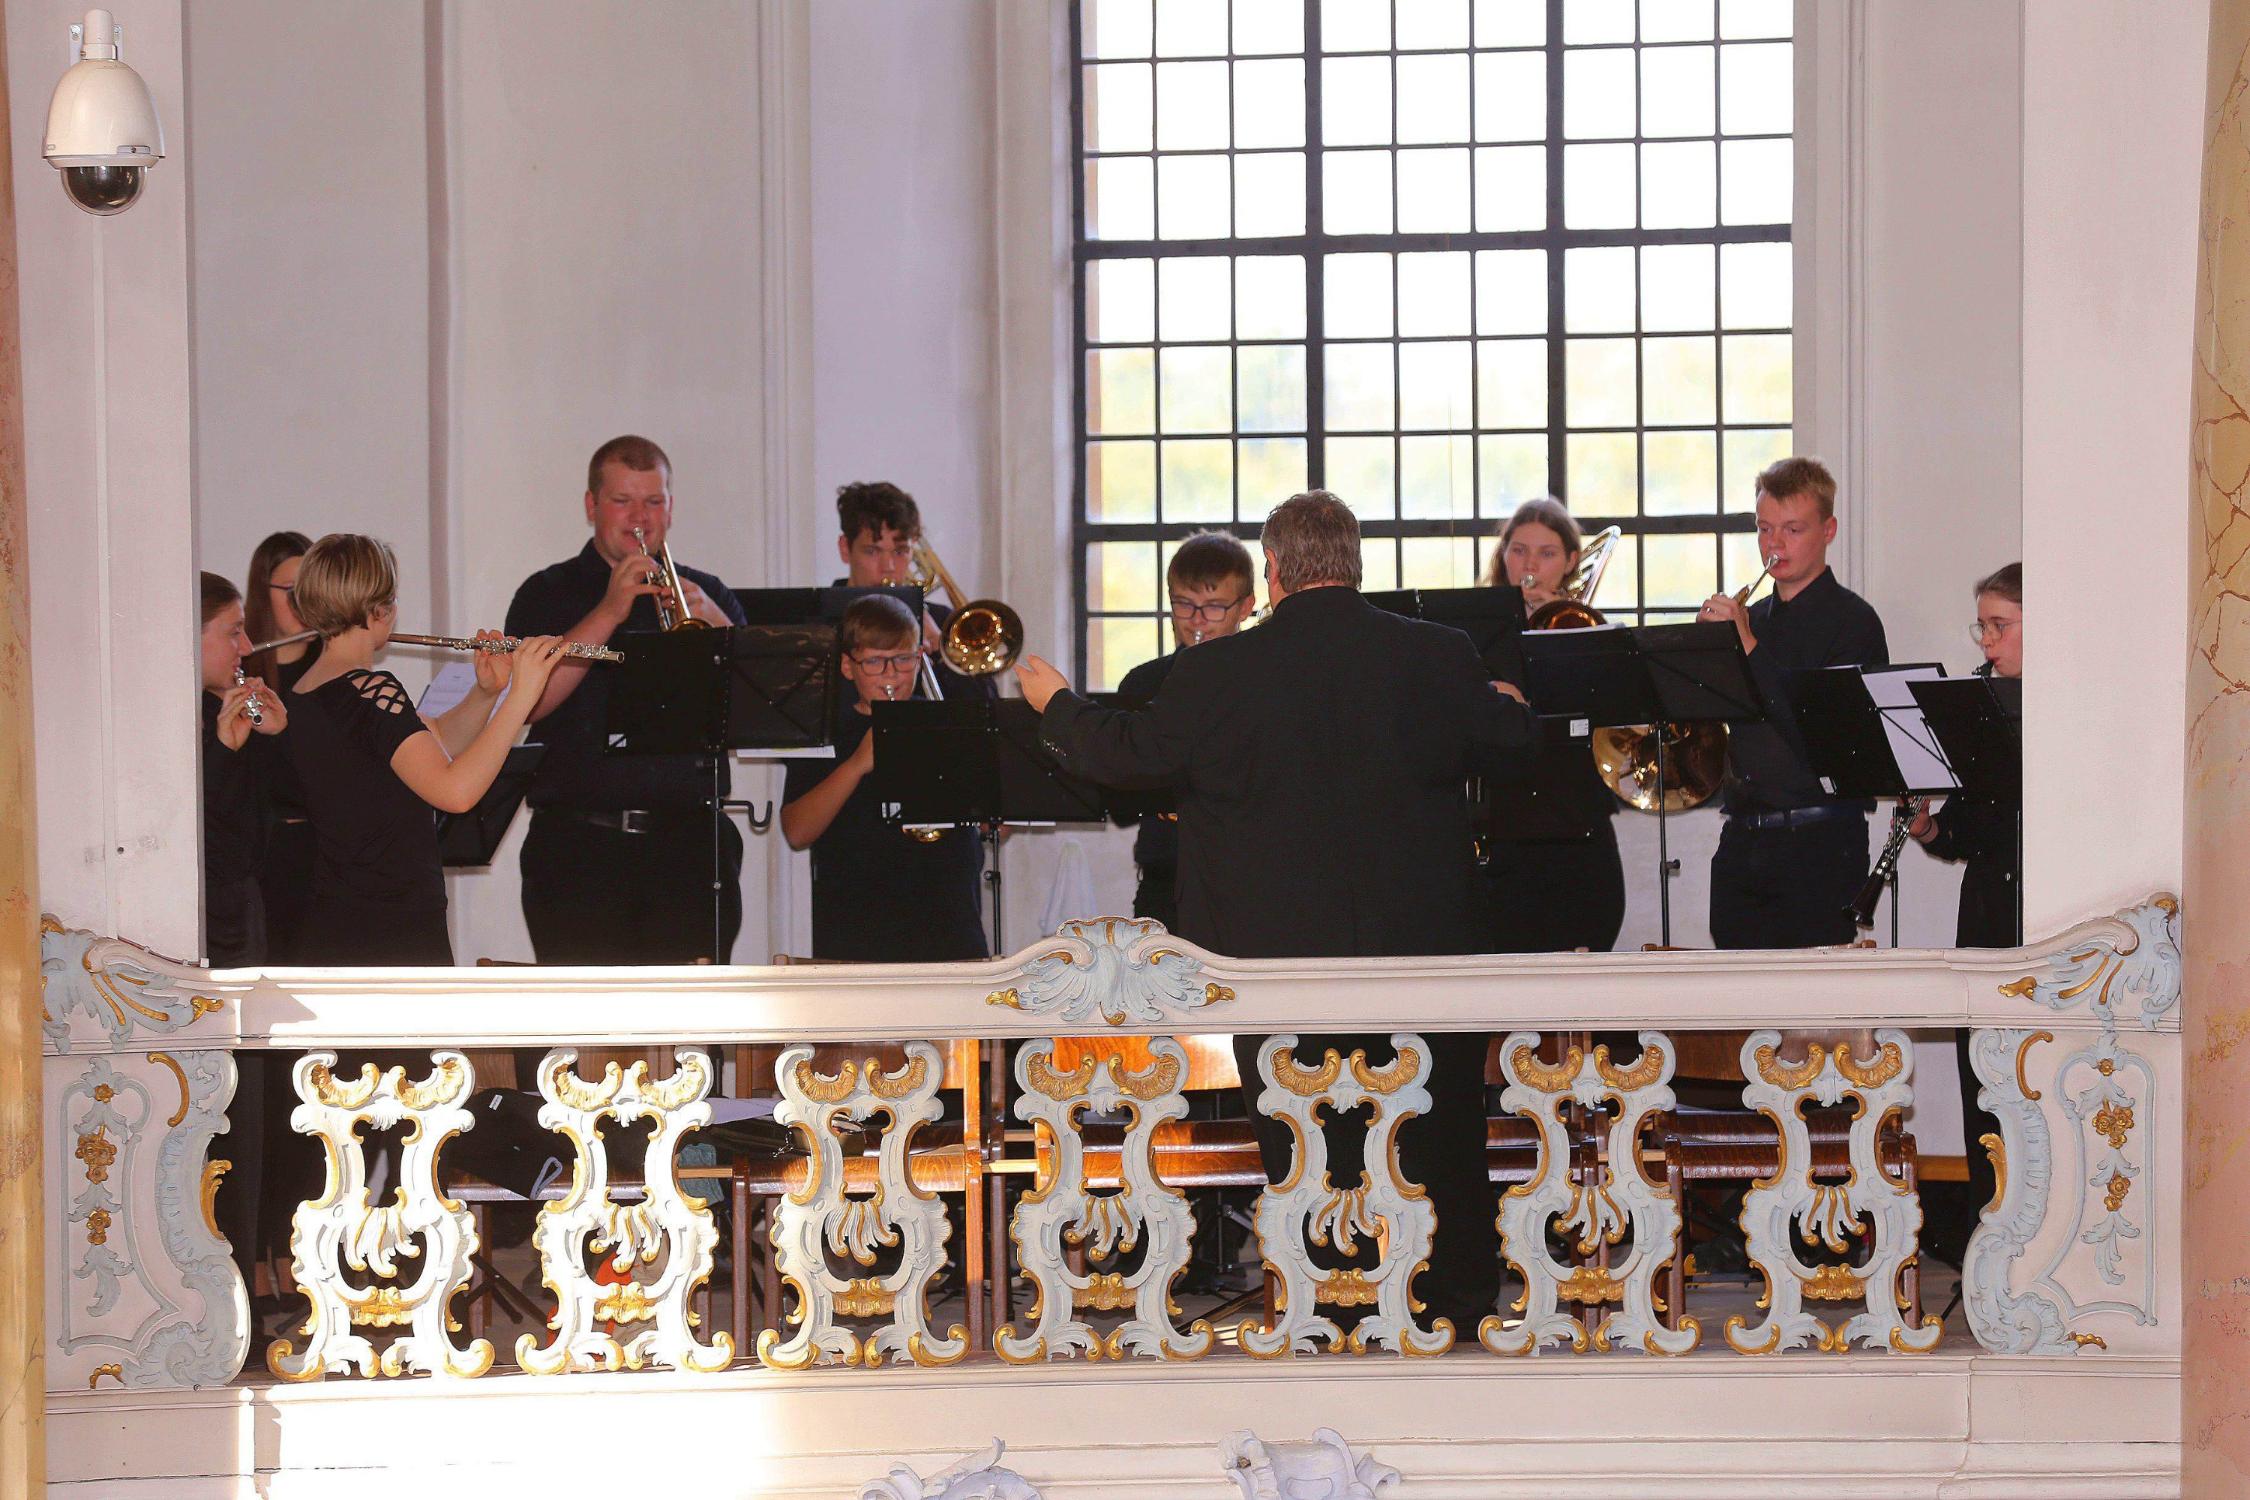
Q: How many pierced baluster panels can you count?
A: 7